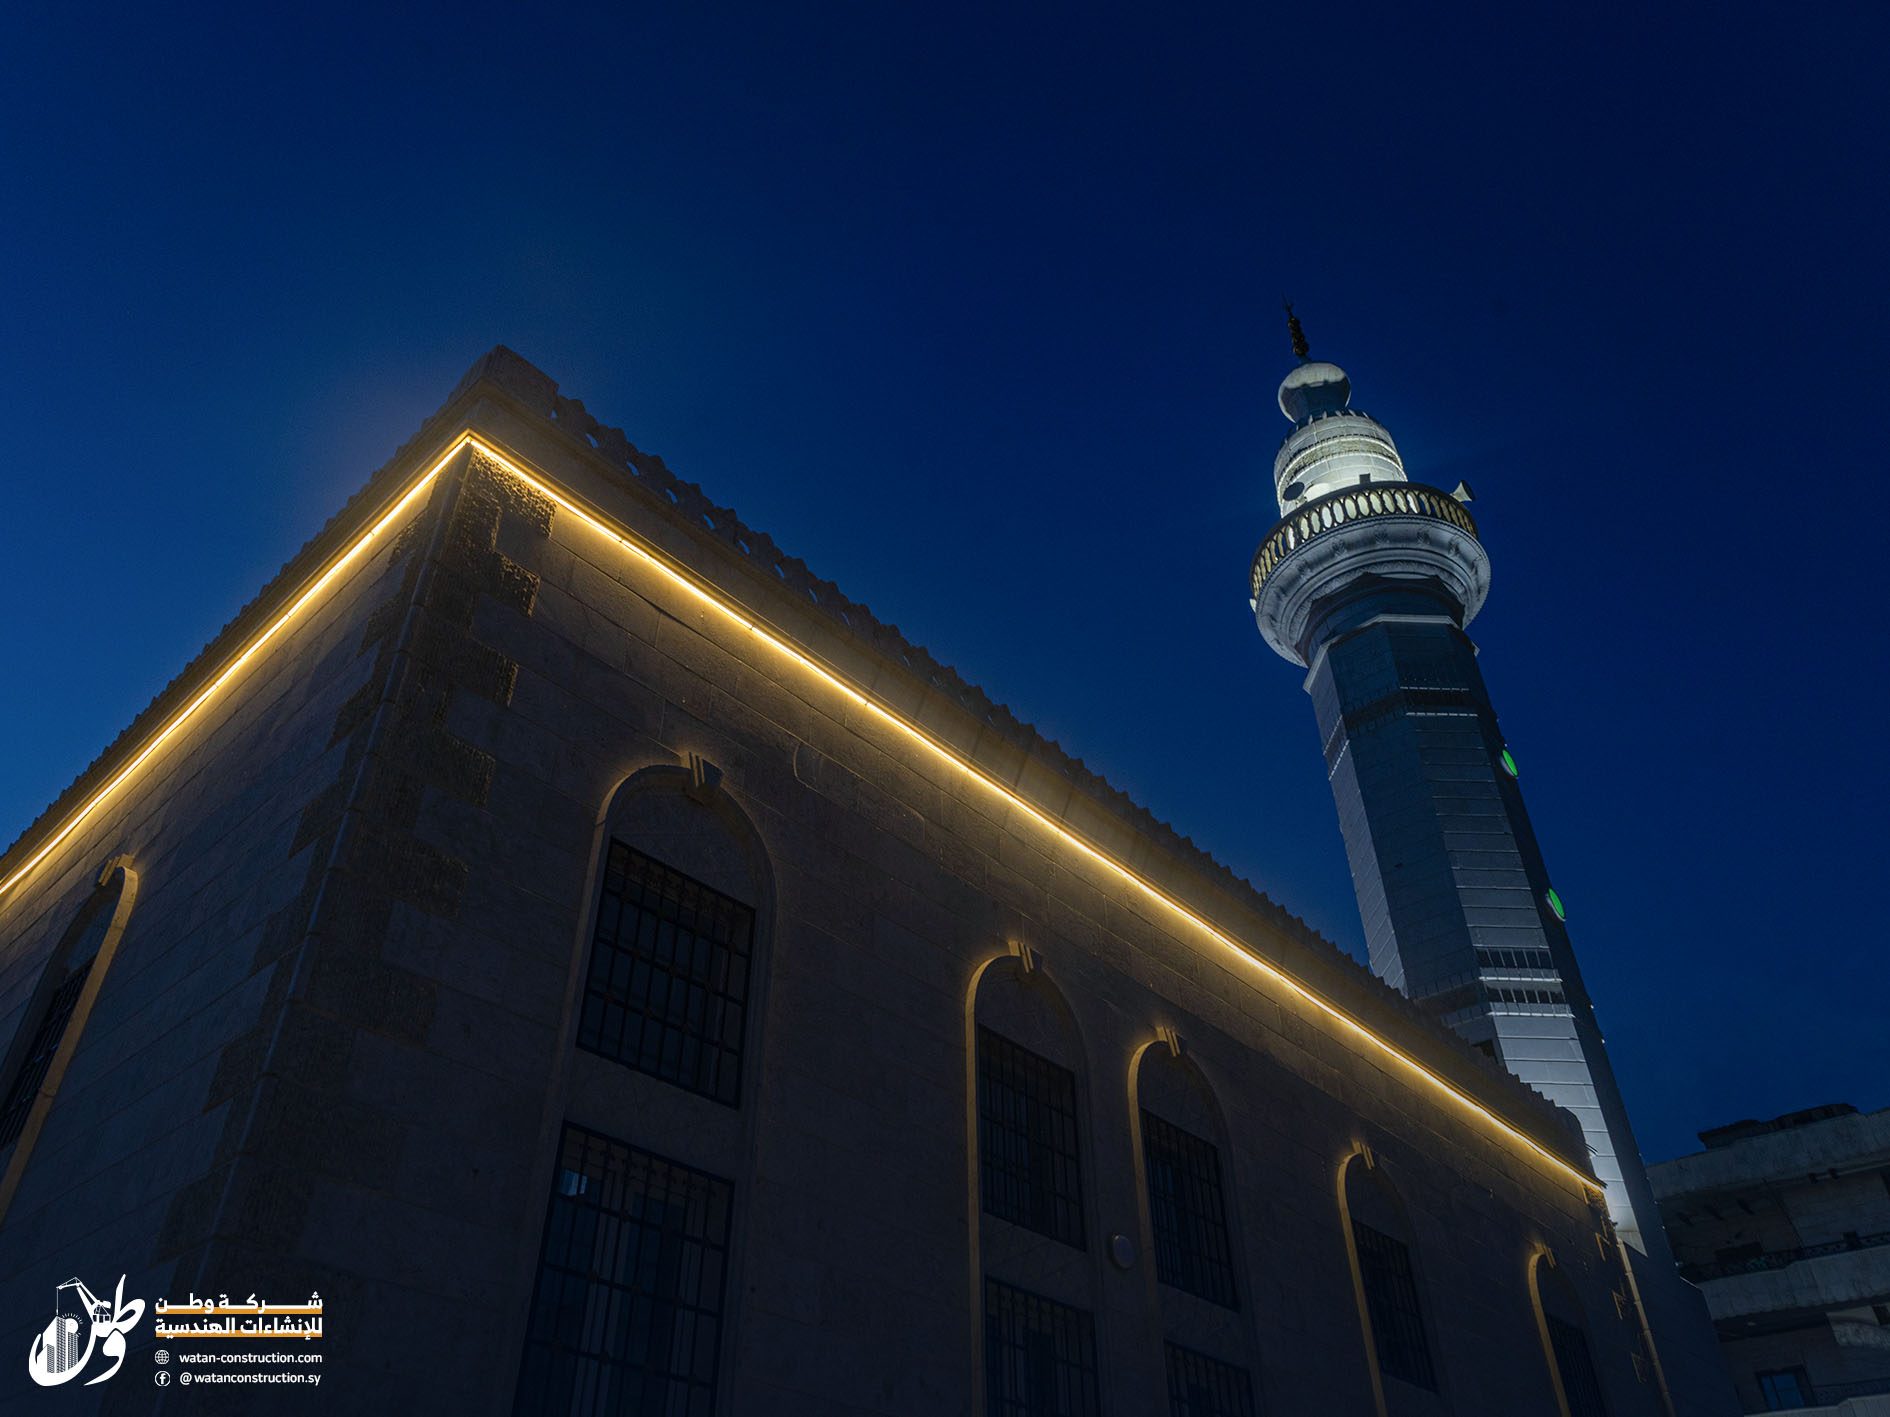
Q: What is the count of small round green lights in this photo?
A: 2